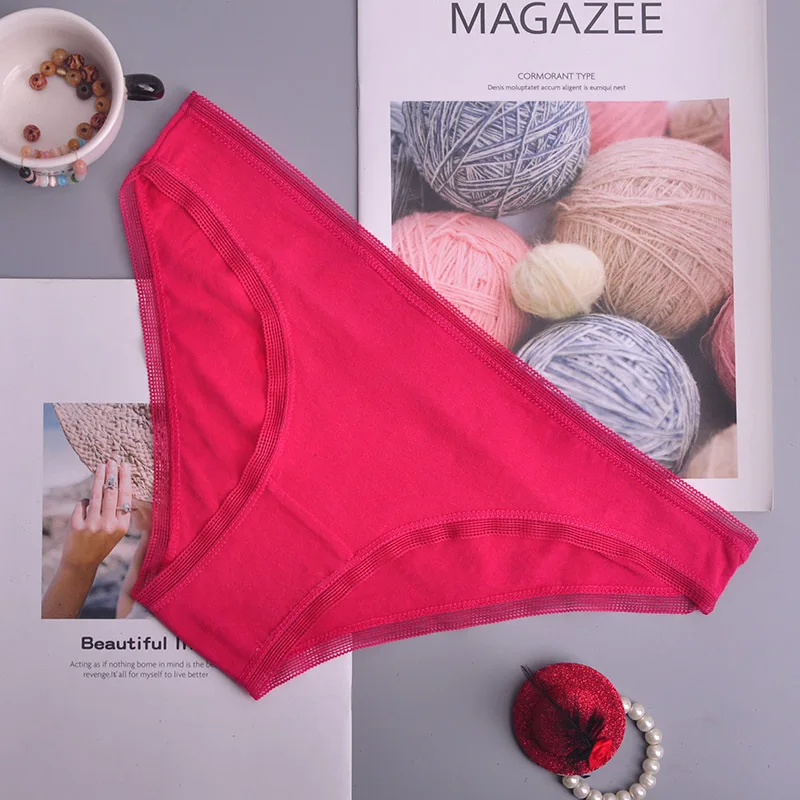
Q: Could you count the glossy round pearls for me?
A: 13